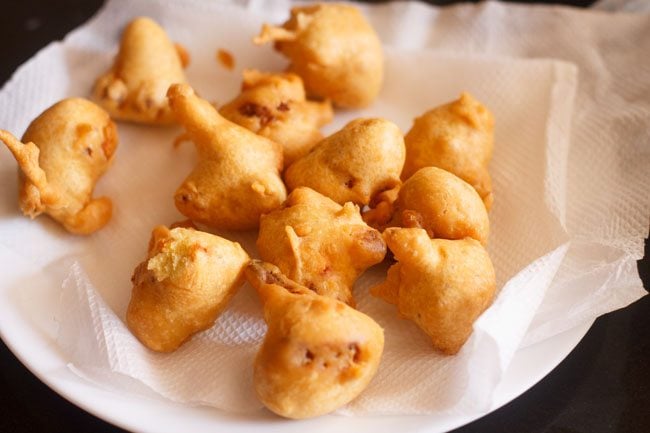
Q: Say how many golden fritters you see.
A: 12